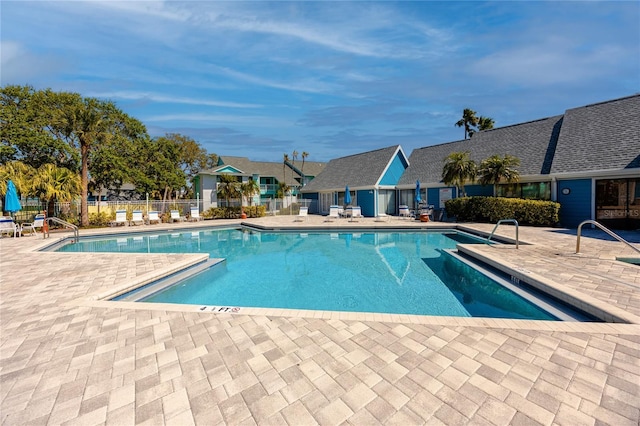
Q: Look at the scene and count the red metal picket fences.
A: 0